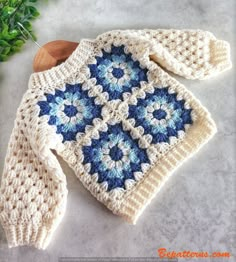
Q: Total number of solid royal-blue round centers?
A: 4